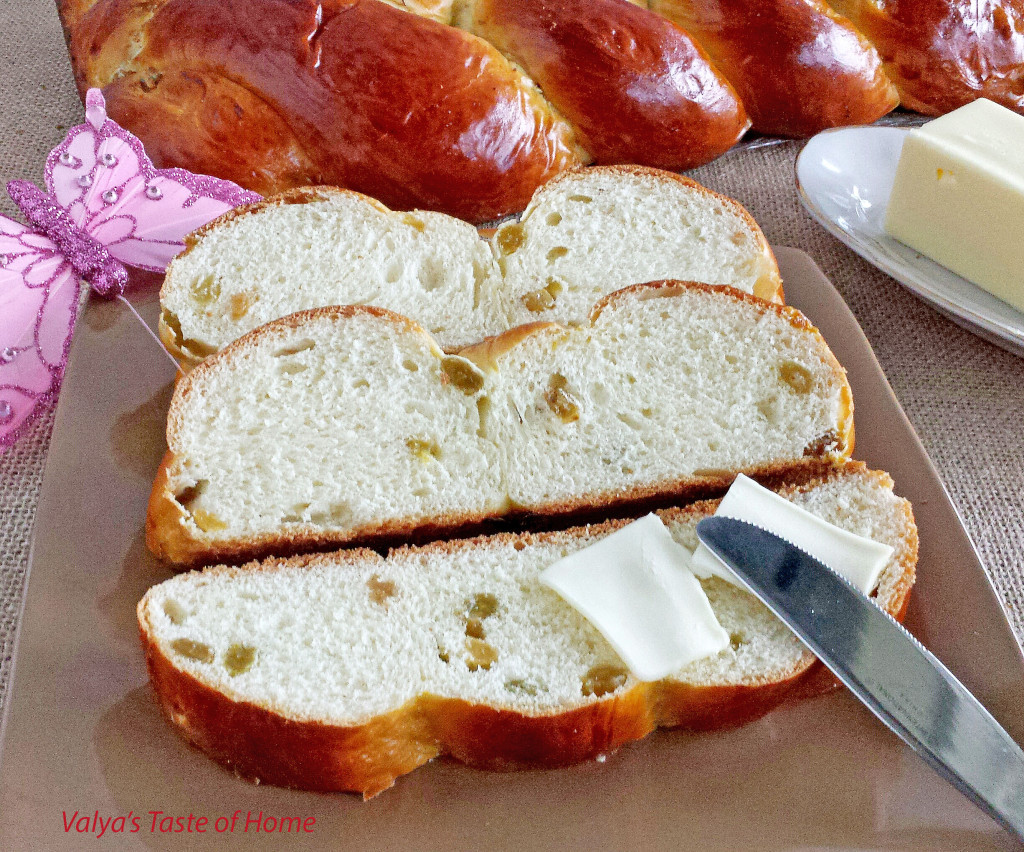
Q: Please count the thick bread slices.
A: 3